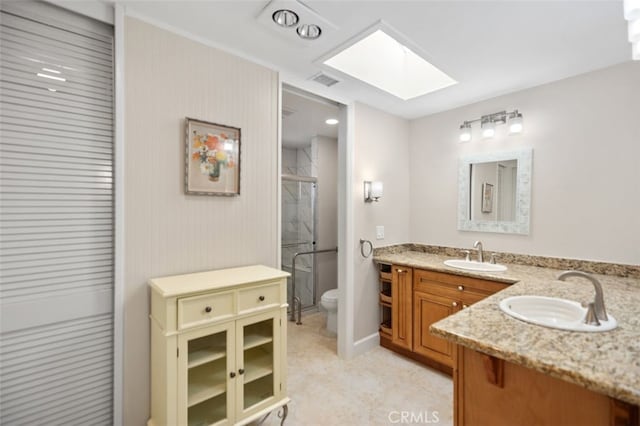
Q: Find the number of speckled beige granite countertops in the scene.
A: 1